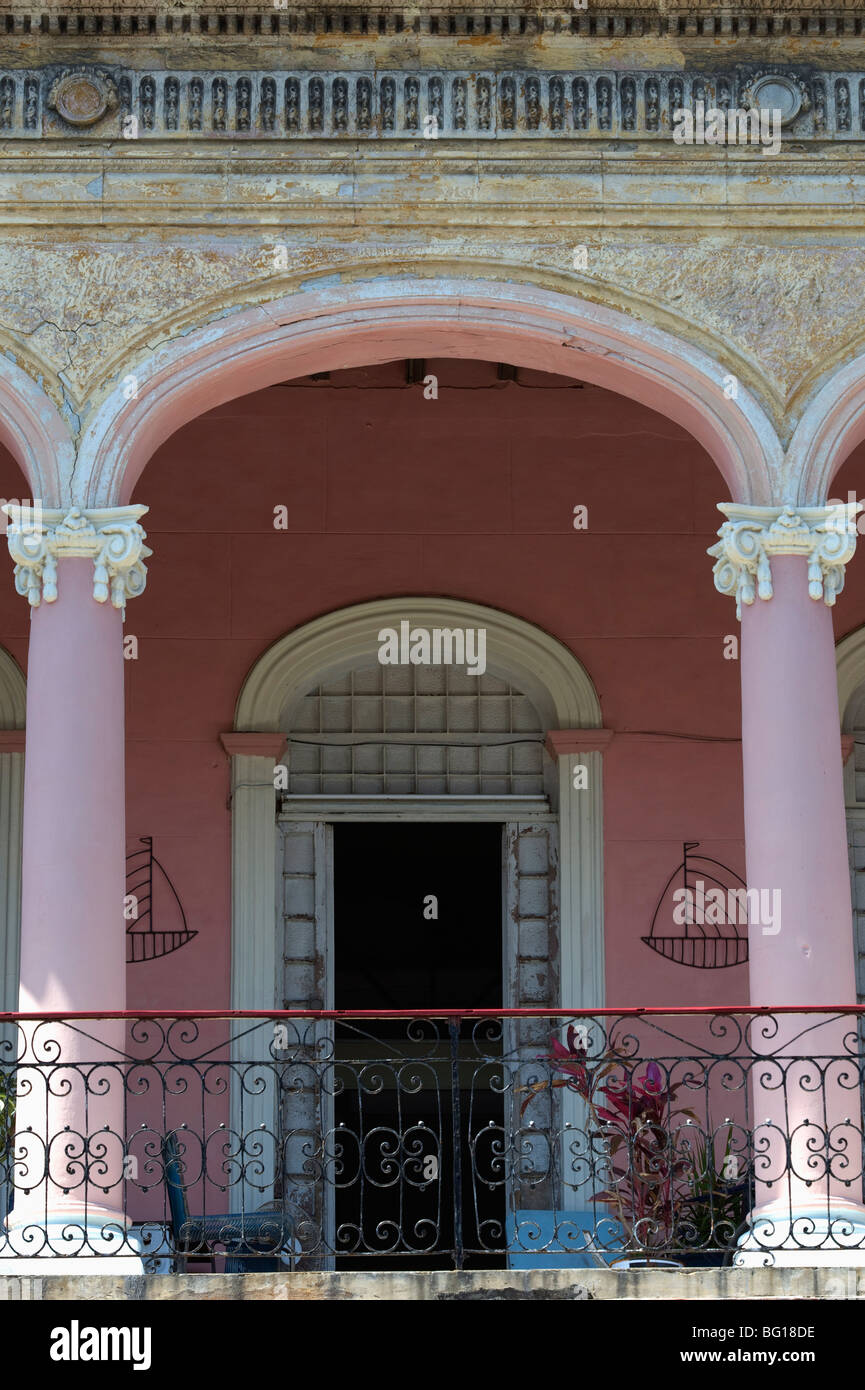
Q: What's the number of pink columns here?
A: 2